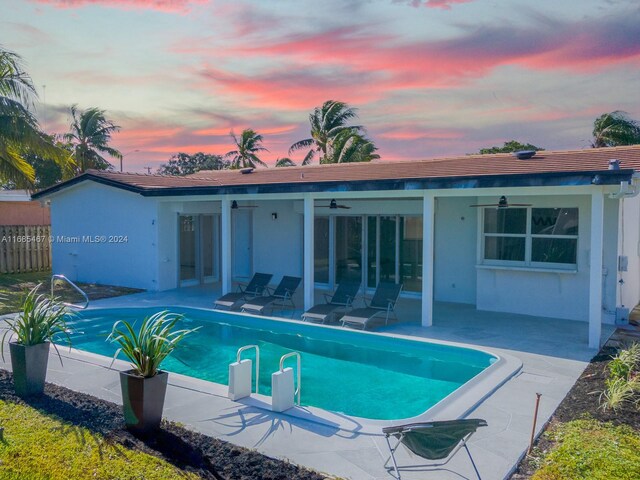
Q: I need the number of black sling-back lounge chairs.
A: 4